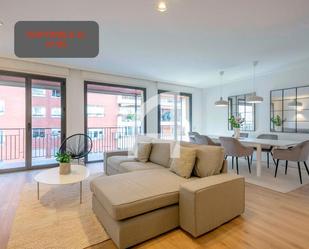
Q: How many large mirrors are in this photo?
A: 2